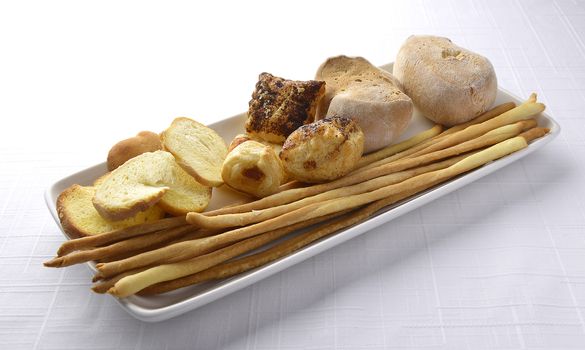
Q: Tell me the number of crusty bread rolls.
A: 2